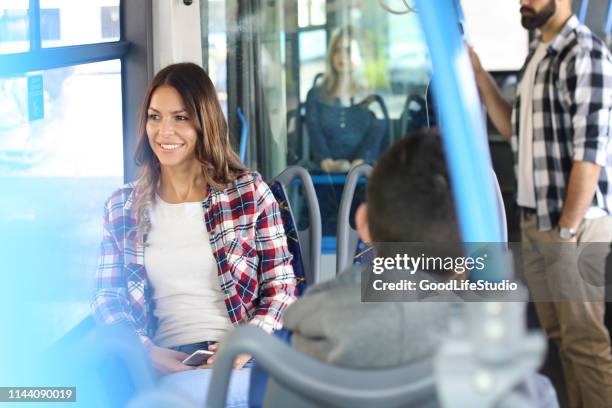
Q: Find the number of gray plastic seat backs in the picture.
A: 3